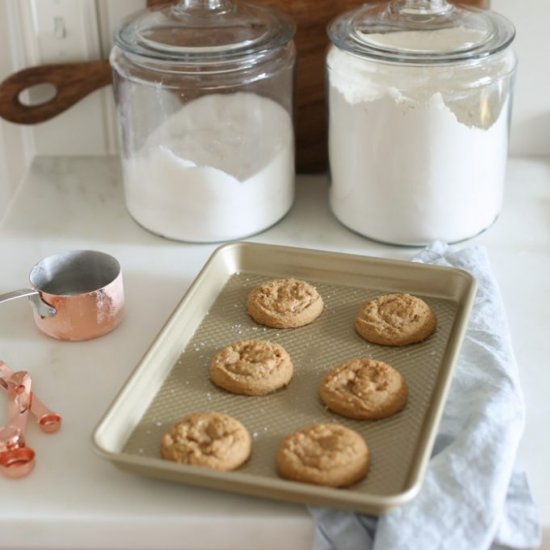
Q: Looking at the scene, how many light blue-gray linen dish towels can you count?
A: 1